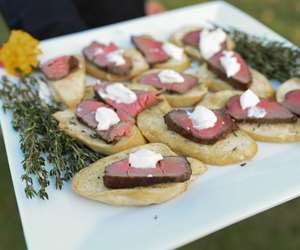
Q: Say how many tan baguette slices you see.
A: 12